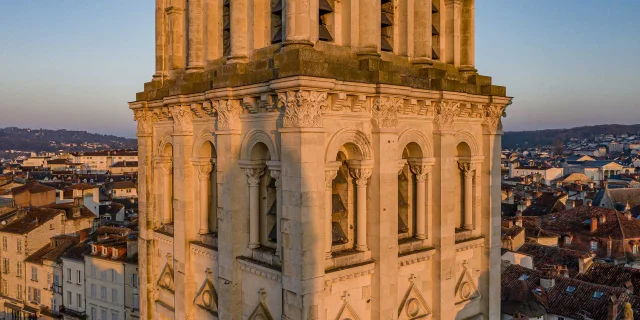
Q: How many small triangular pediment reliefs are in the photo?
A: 6